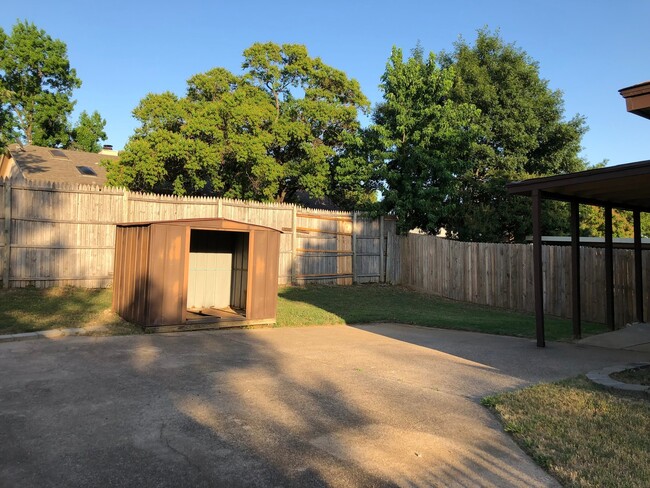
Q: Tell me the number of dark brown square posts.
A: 4